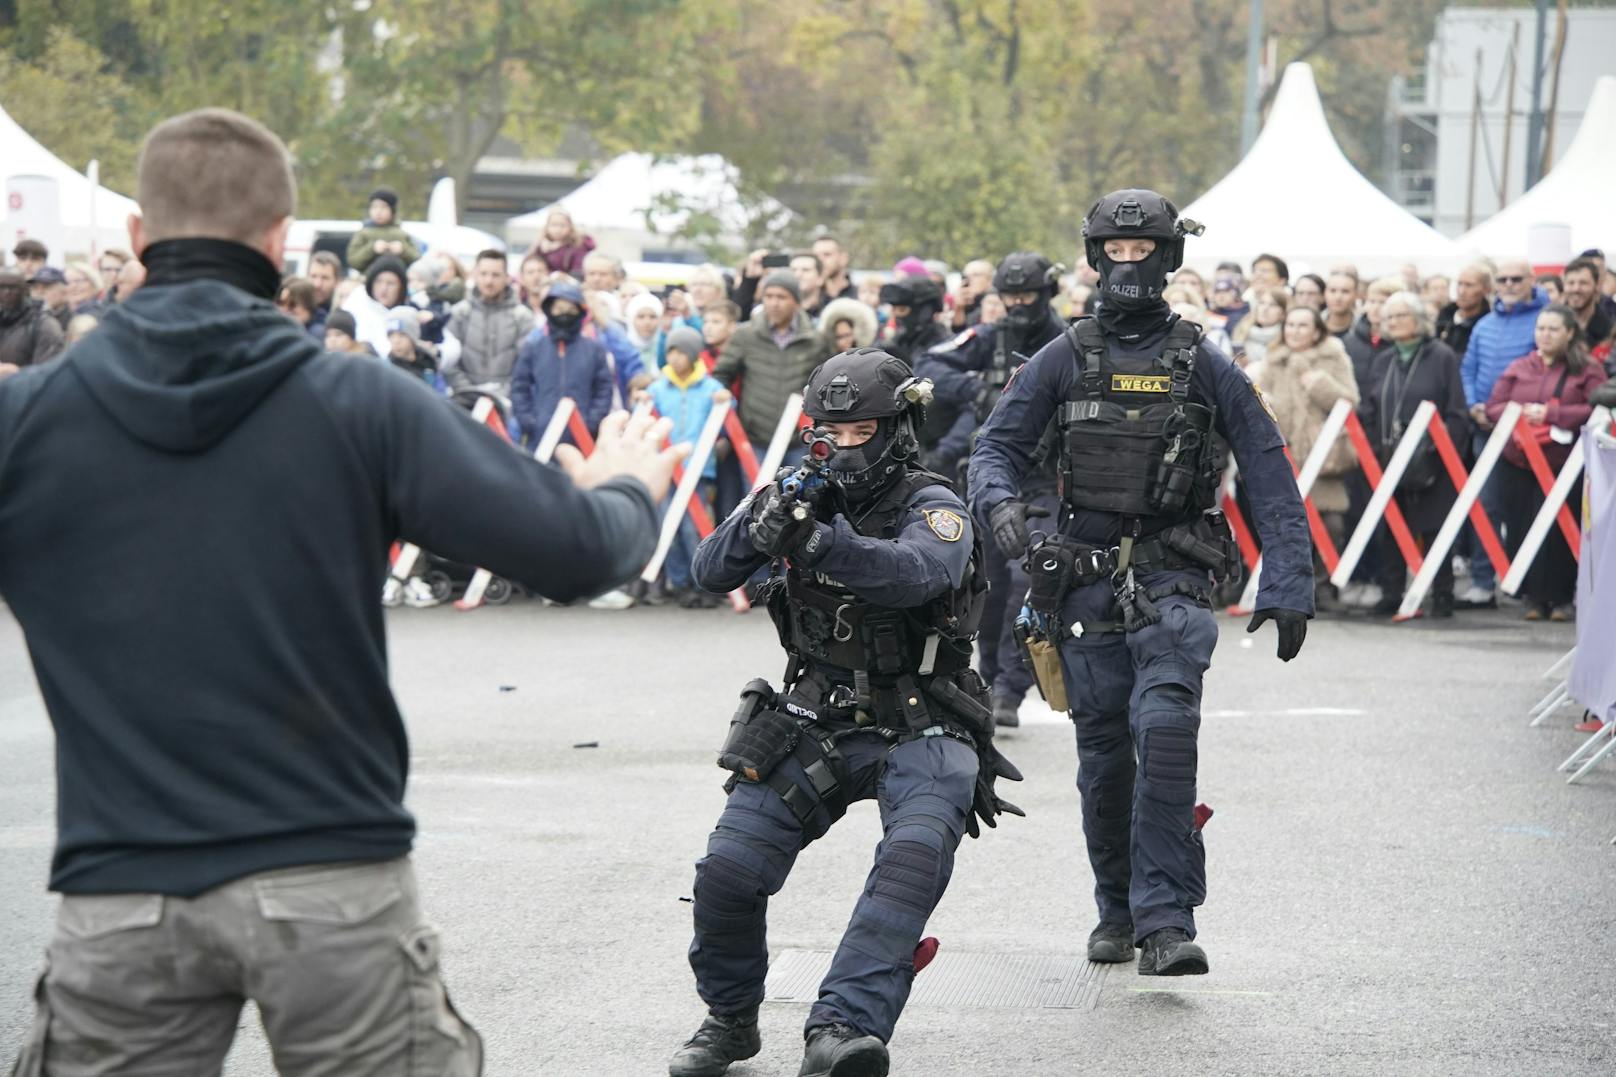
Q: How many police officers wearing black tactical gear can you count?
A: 4